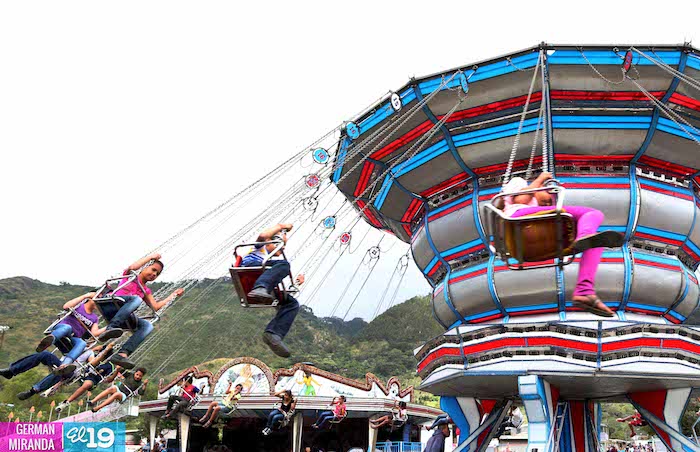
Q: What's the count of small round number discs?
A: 11